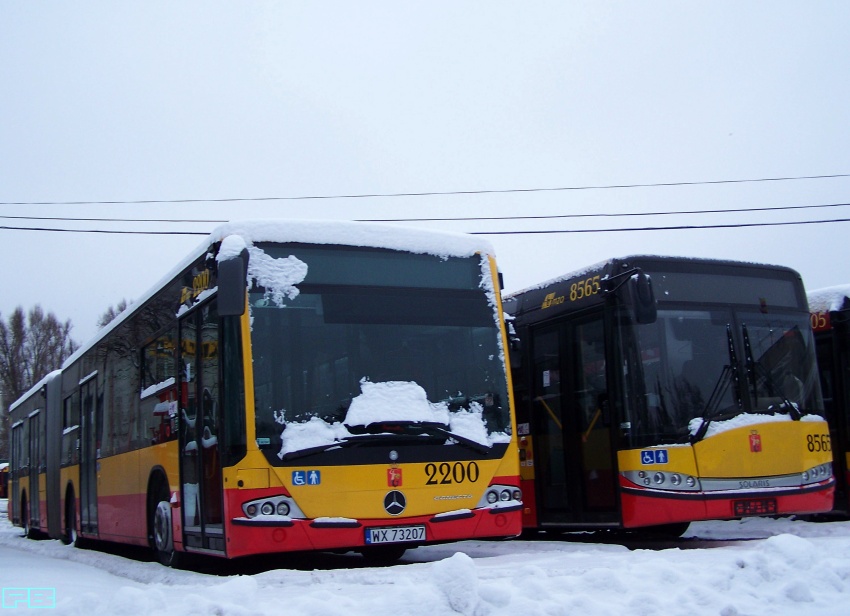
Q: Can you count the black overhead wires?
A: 3